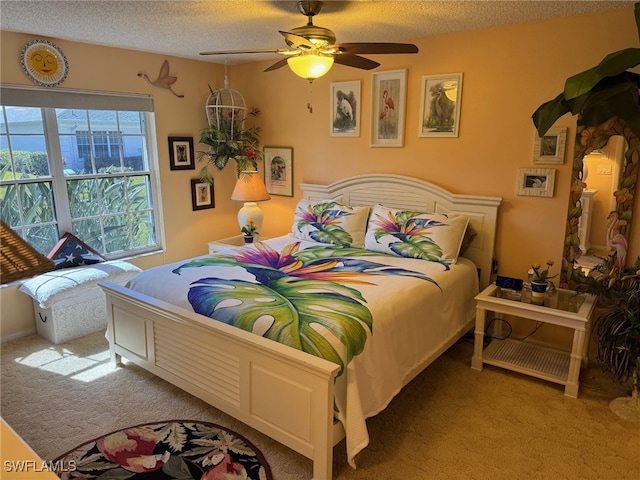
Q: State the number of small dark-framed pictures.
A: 2